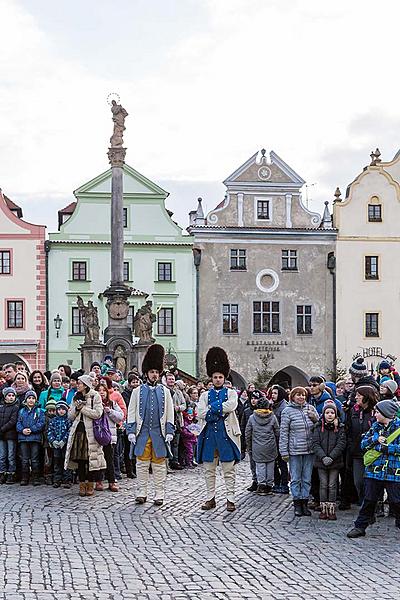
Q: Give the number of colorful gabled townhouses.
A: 4